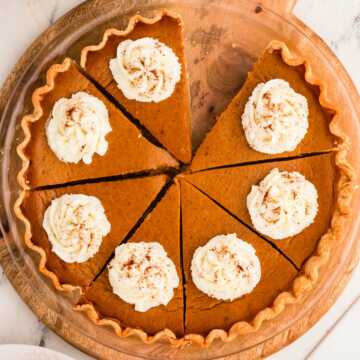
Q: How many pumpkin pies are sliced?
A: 1